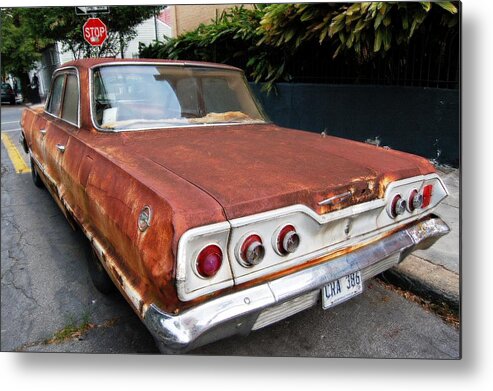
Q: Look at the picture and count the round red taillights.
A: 5